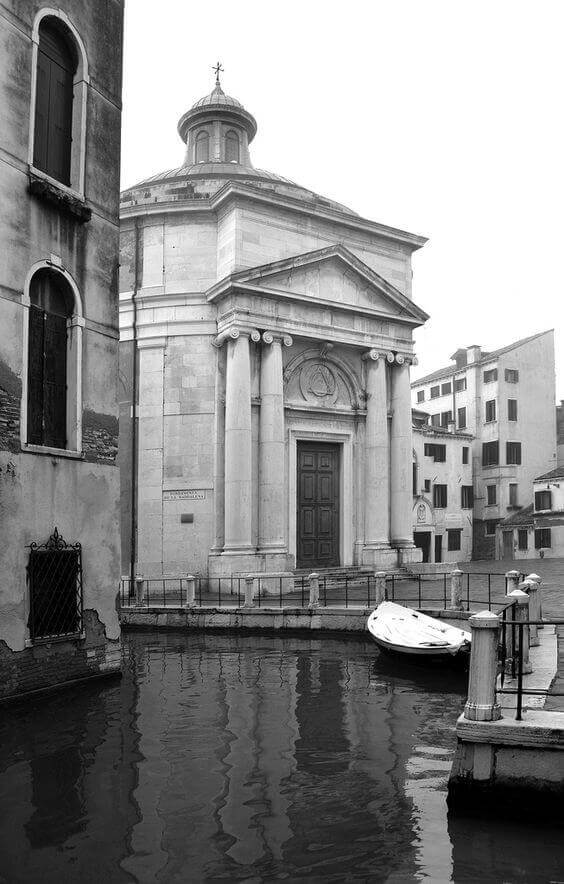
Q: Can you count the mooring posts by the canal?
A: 11